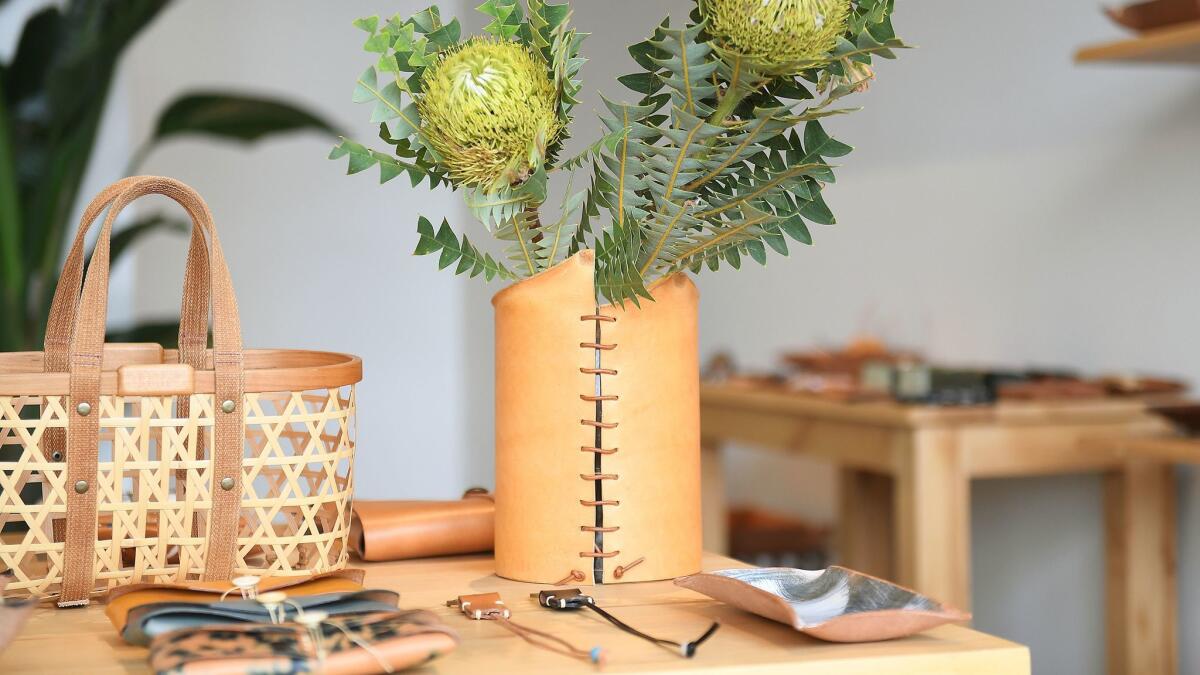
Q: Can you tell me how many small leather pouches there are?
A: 3